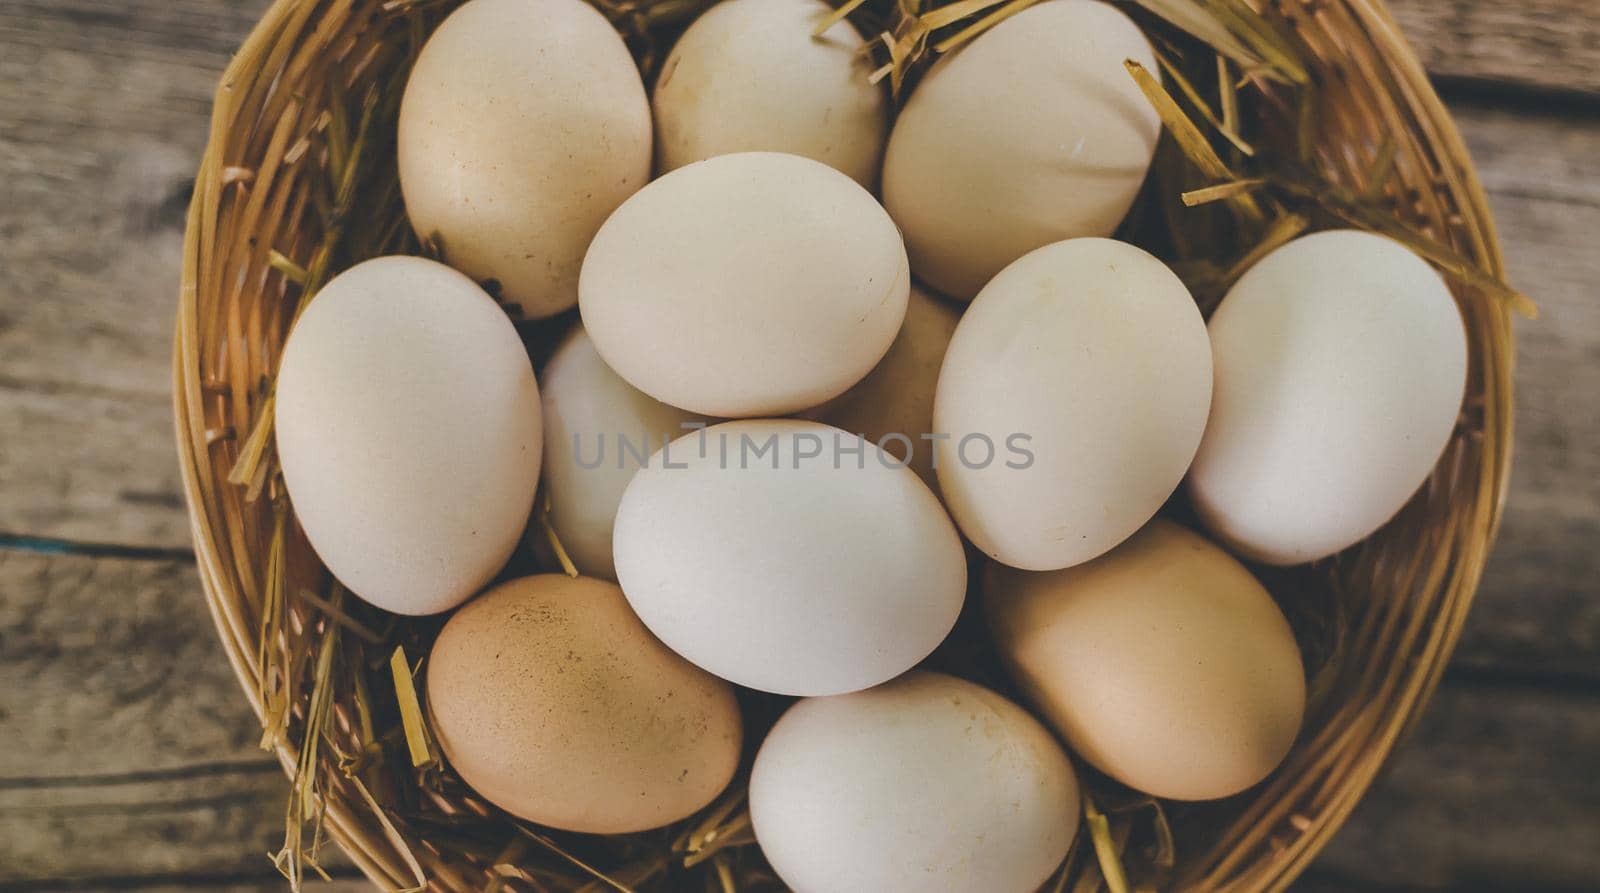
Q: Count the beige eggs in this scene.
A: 2